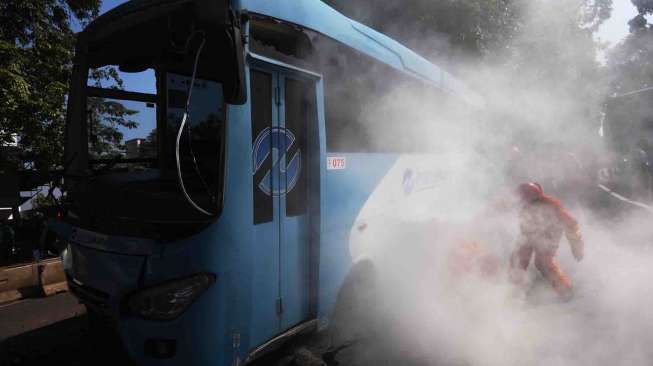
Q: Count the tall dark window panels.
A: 2